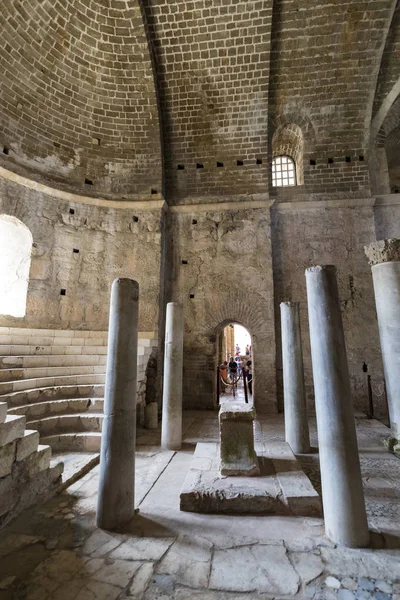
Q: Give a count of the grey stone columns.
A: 5